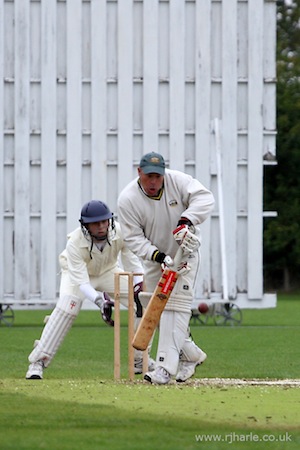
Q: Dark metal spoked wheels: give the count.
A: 3